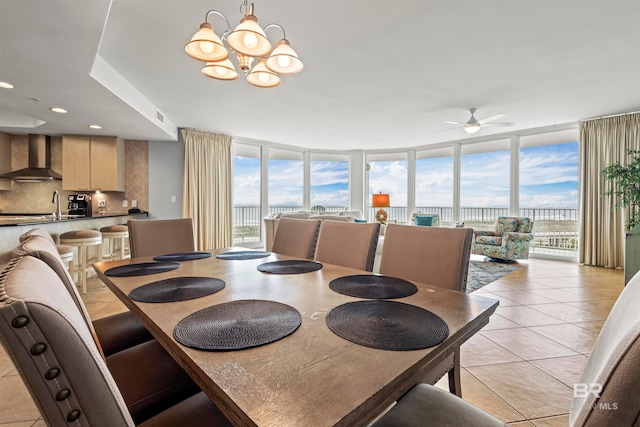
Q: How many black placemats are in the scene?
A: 8